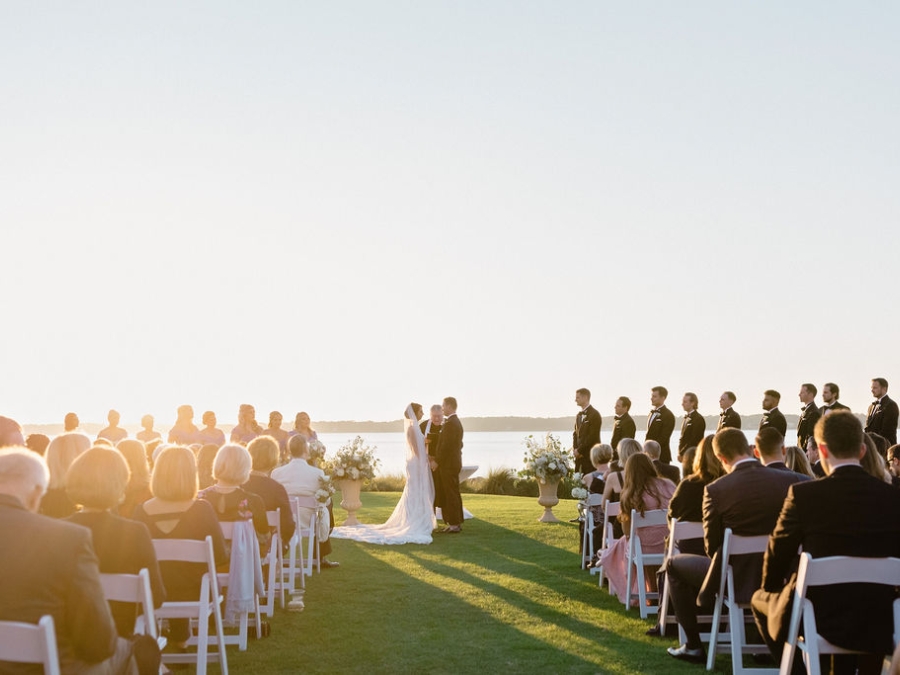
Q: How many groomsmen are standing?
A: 9